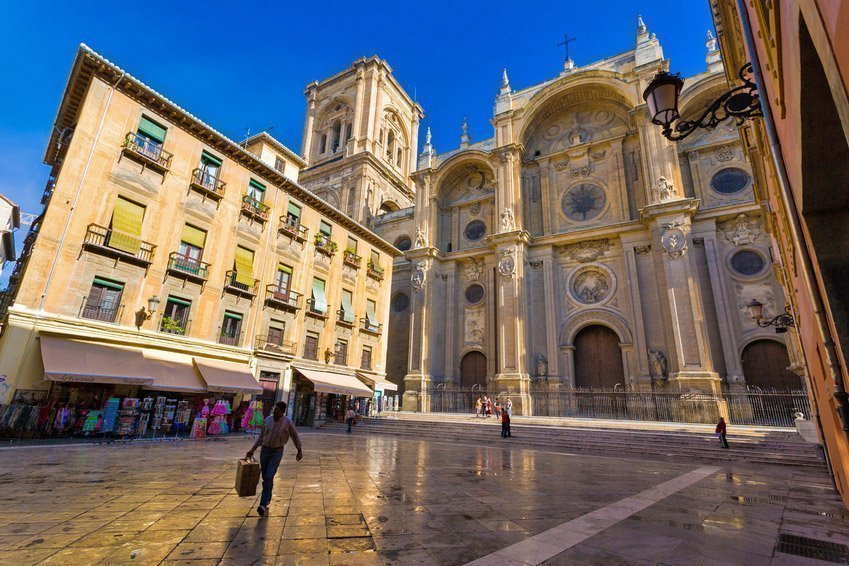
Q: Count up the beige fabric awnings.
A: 5